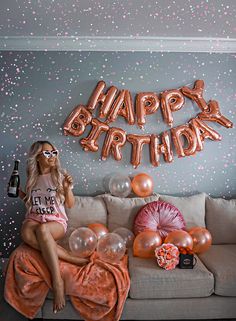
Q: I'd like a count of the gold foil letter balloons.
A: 13